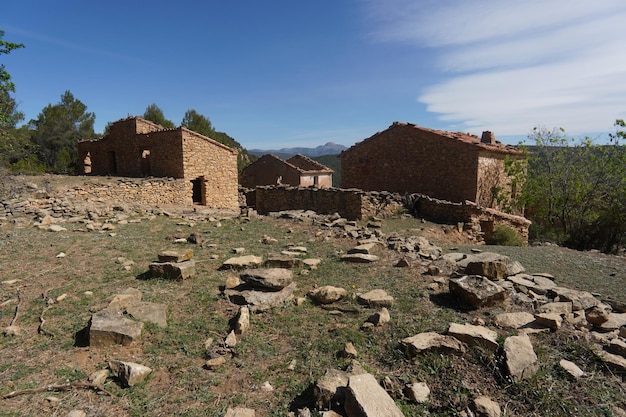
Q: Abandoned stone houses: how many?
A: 3